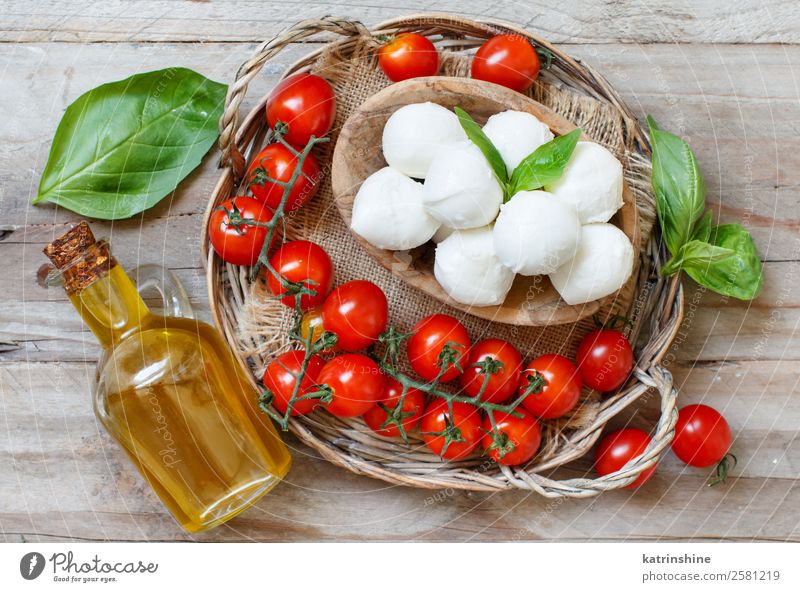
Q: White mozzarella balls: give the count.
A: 8